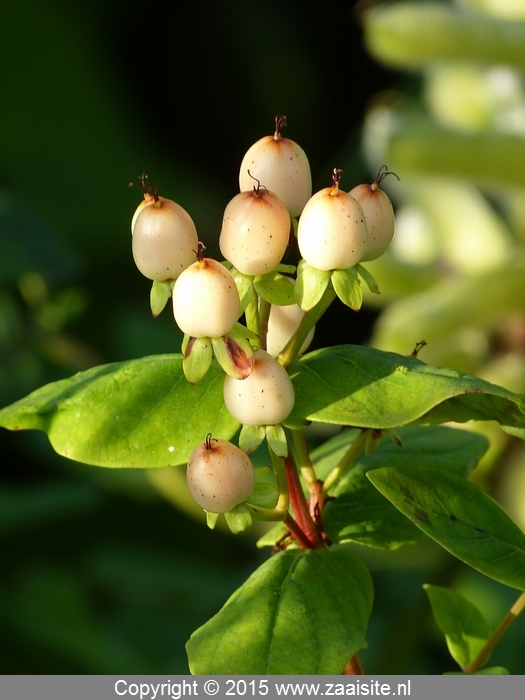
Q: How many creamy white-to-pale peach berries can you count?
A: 10